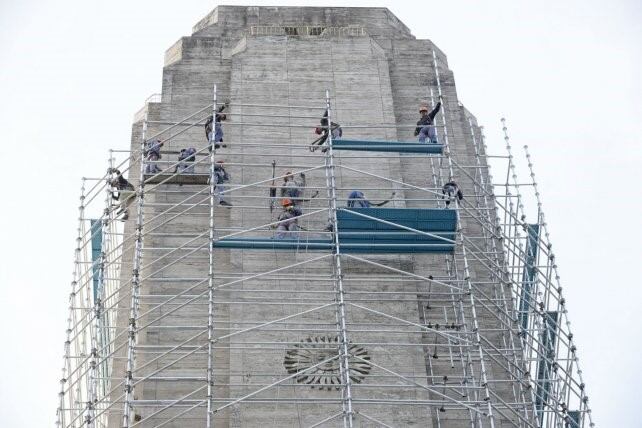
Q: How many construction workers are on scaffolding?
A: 11